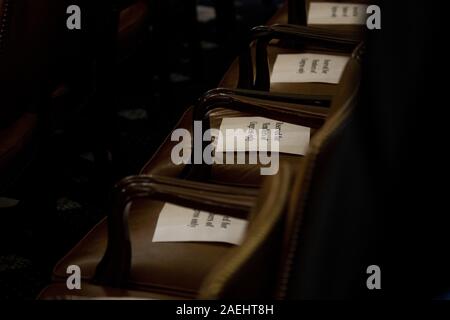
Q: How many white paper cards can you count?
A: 4